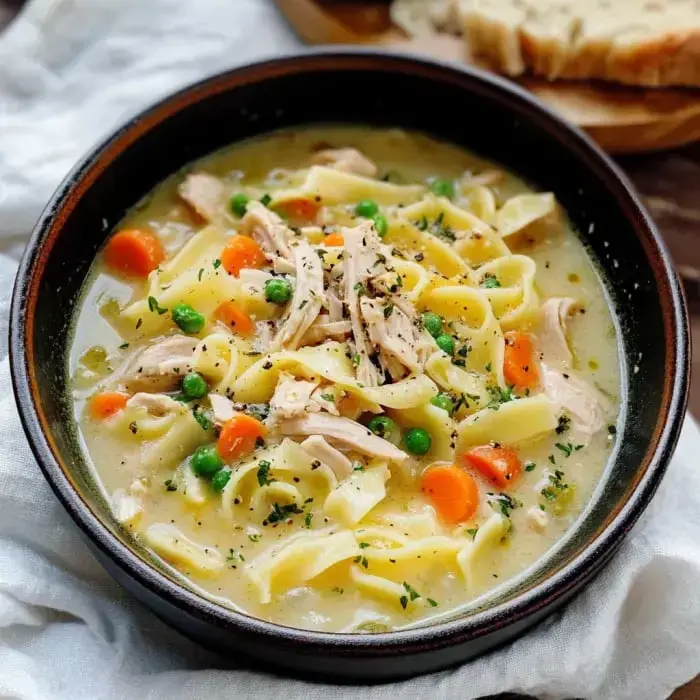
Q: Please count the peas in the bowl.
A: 15